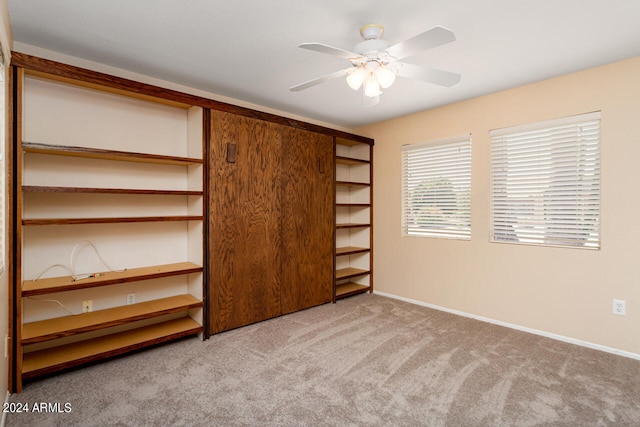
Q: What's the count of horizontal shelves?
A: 13